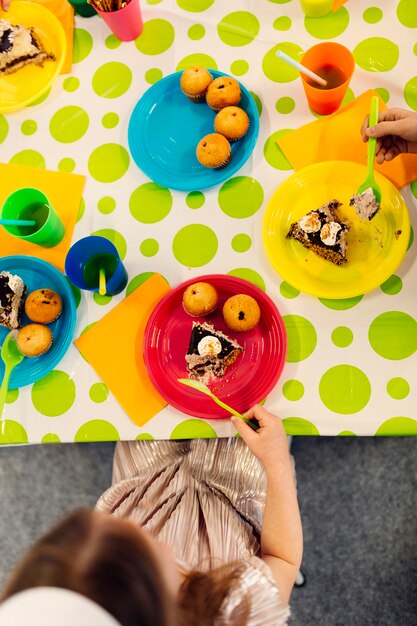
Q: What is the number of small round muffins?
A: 8